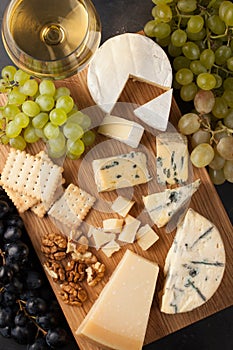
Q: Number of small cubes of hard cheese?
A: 6